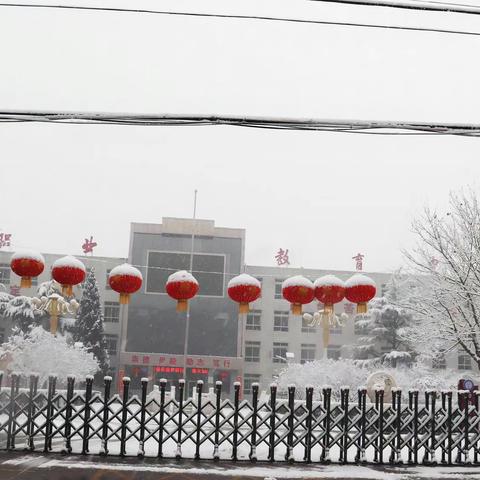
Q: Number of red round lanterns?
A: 8